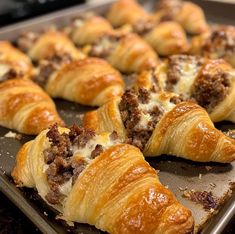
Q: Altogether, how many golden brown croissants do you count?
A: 13